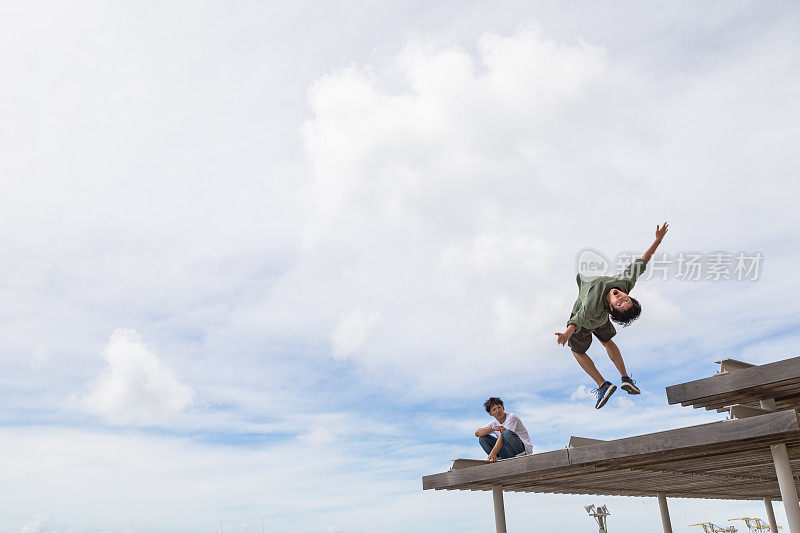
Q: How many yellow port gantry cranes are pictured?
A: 2